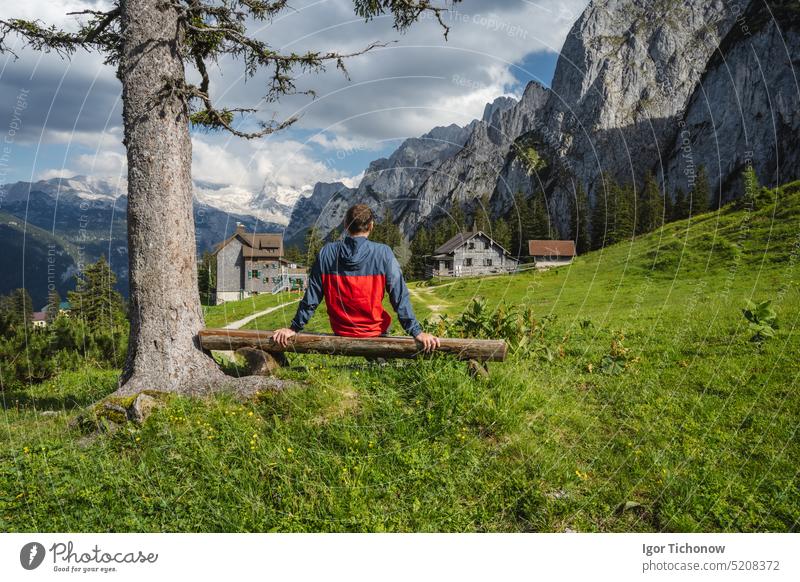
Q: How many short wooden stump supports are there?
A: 2